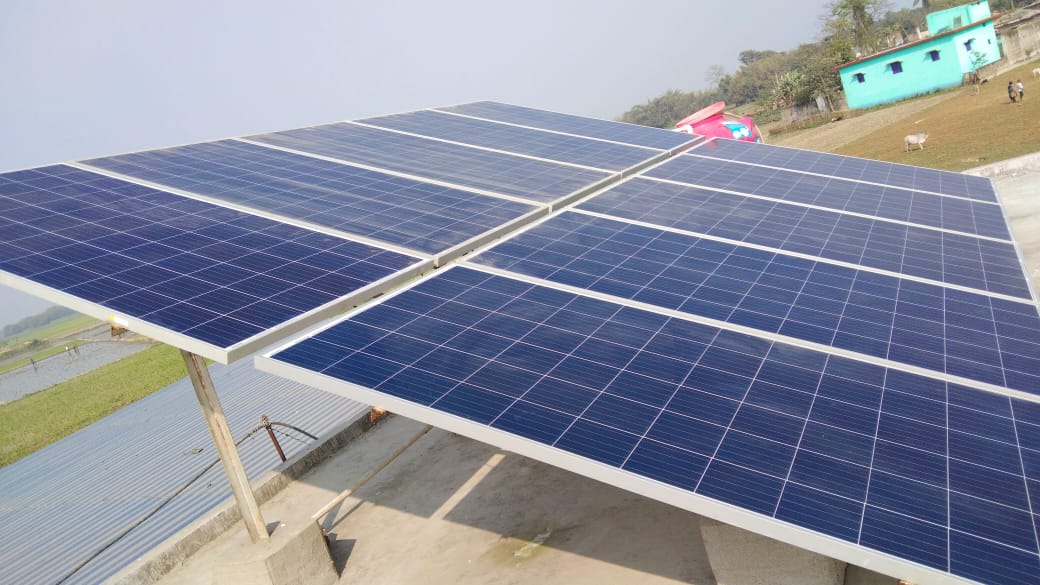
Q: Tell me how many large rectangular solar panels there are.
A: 10